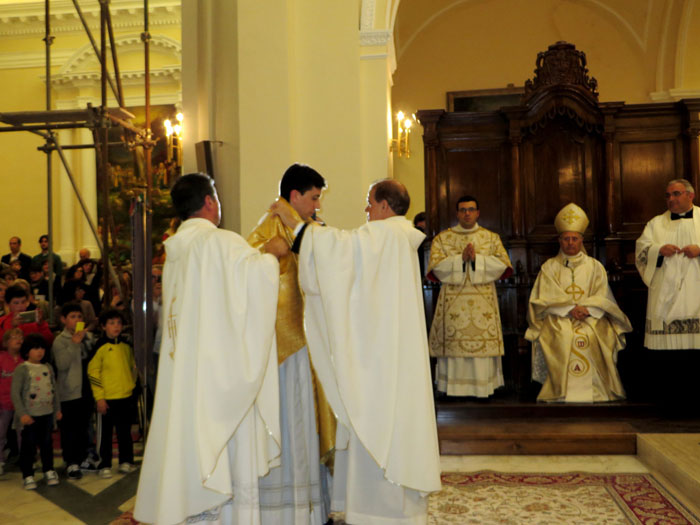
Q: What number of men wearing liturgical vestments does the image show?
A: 6